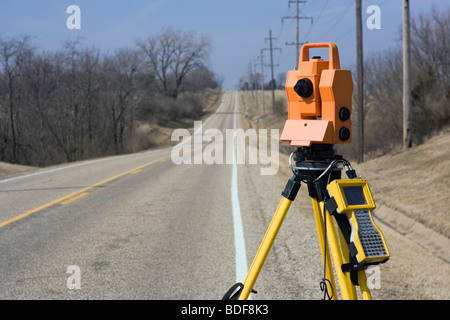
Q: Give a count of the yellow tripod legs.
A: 3